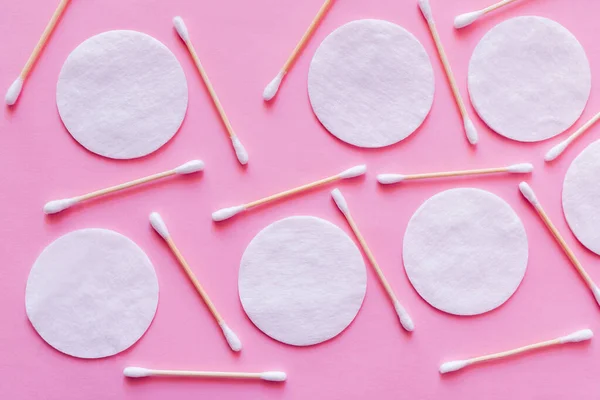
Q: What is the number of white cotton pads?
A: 7